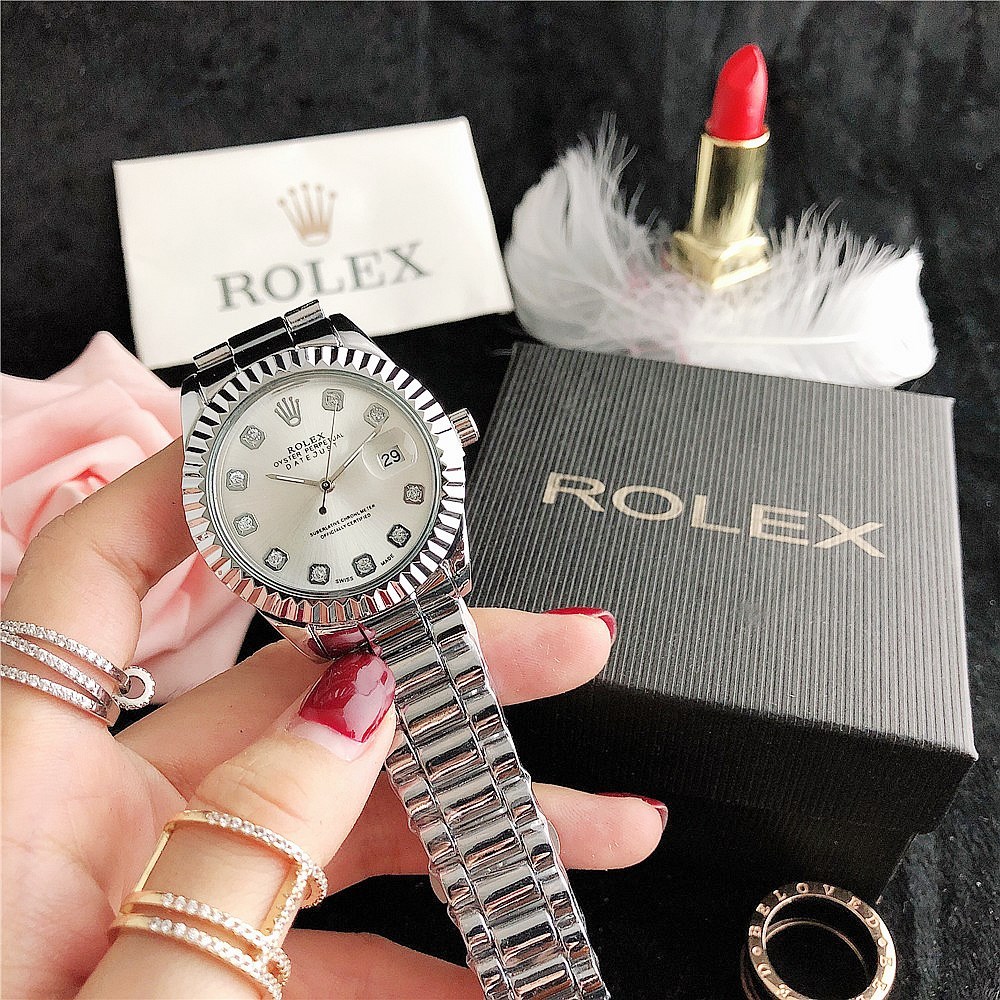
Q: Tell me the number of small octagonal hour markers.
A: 10